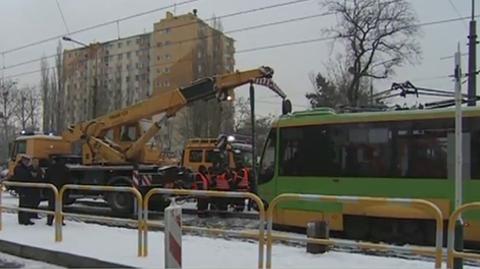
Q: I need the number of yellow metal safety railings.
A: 5